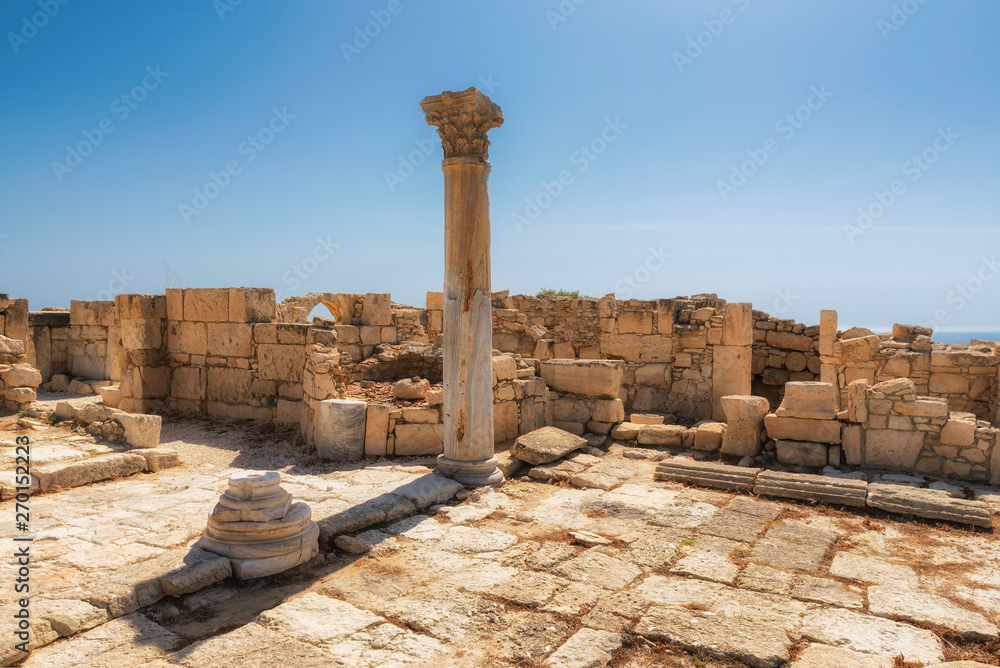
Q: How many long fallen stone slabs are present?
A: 3